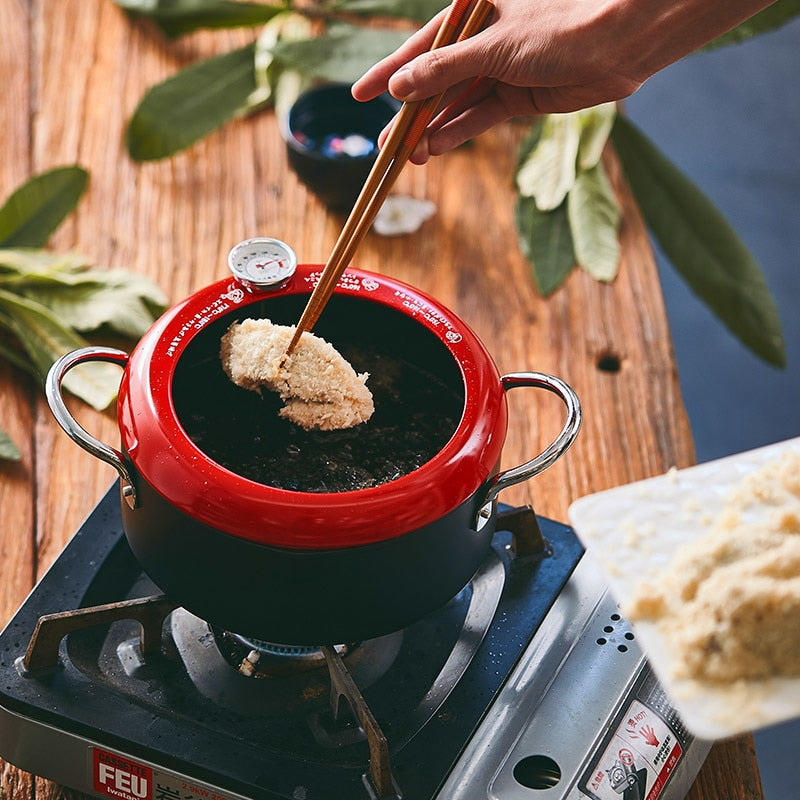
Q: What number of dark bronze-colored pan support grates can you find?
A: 3